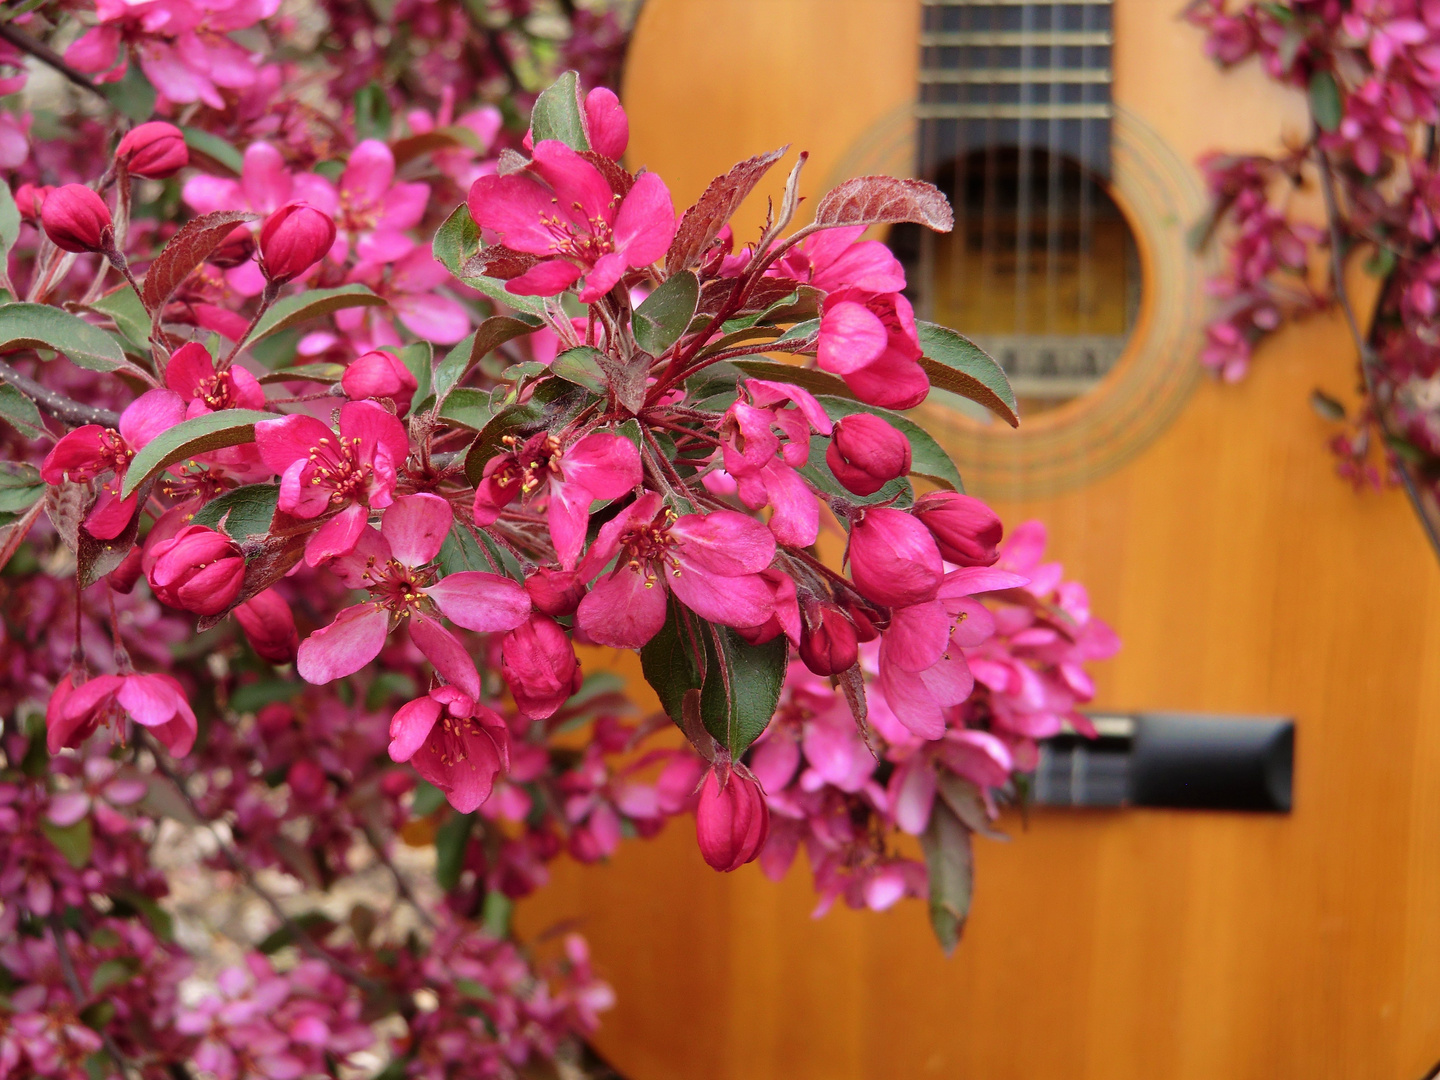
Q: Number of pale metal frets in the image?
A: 4